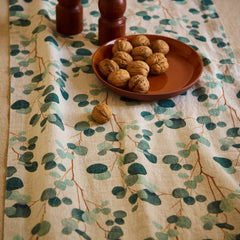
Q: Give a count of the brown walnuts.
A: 11